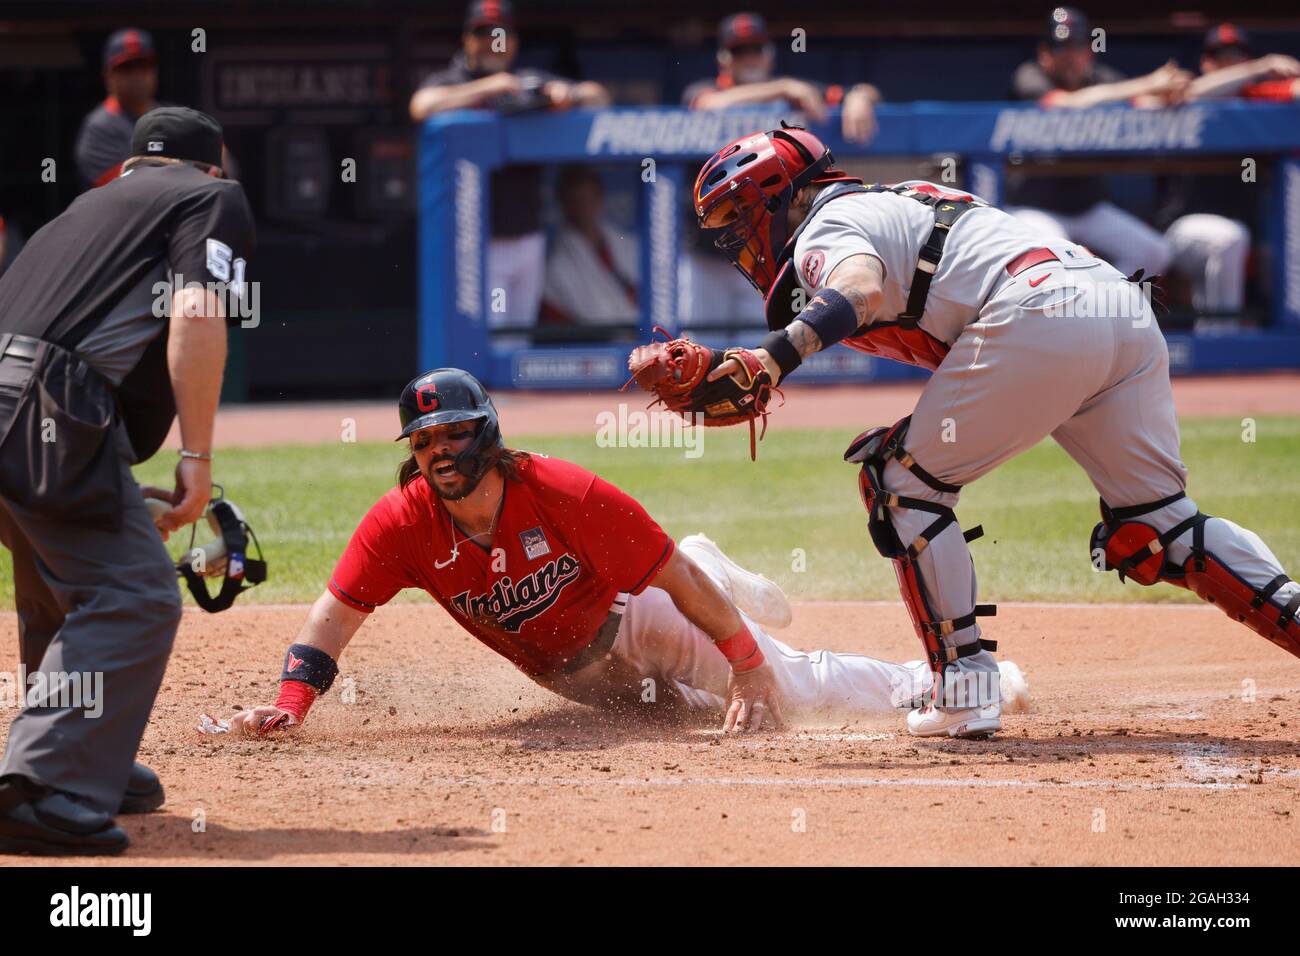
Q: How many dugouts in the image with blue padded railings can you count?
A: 1